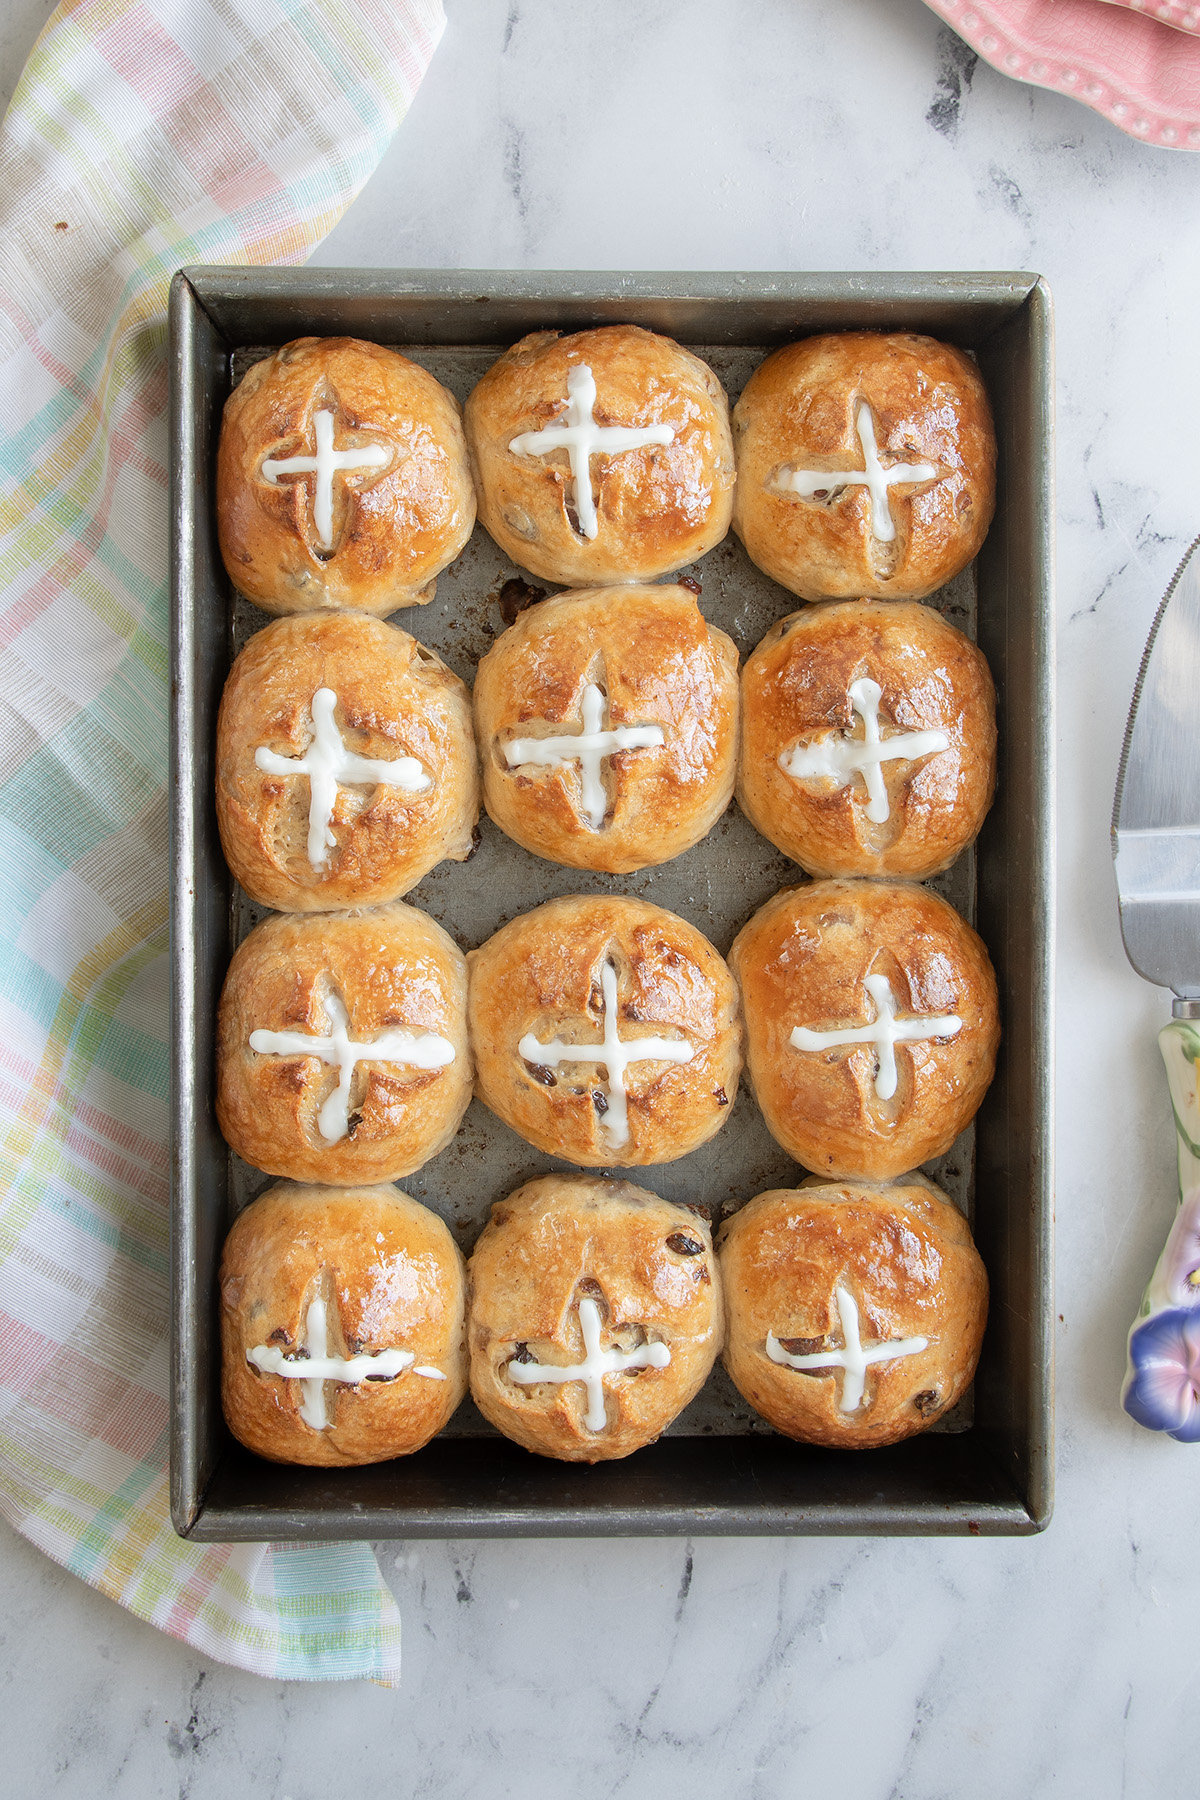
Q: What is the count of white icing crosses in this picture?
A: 12